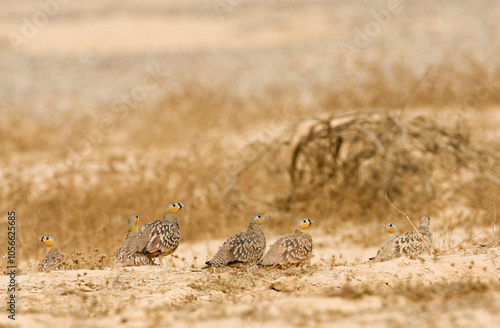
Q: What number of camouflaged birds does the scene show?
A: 7